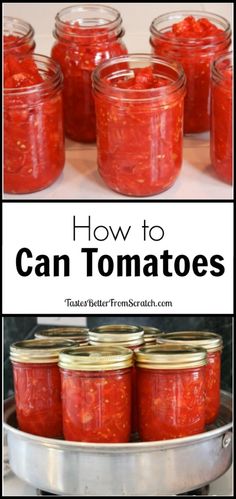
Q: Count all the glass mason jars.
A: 13